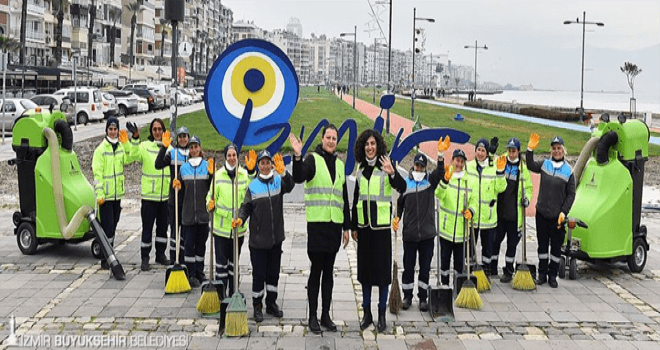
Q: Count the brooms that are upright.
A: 7